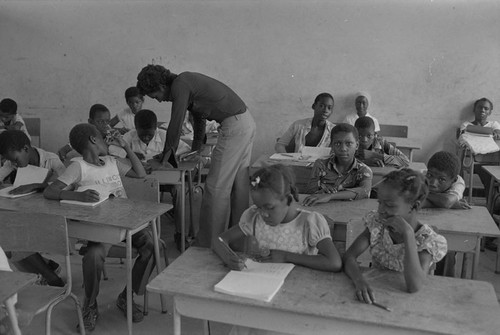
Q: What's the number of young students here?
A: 14